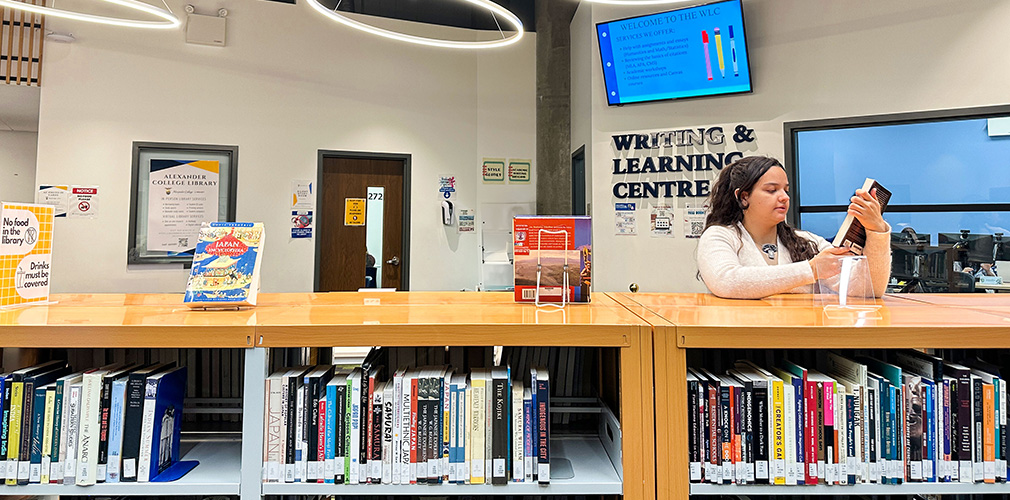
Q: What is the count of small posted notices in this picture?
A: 12